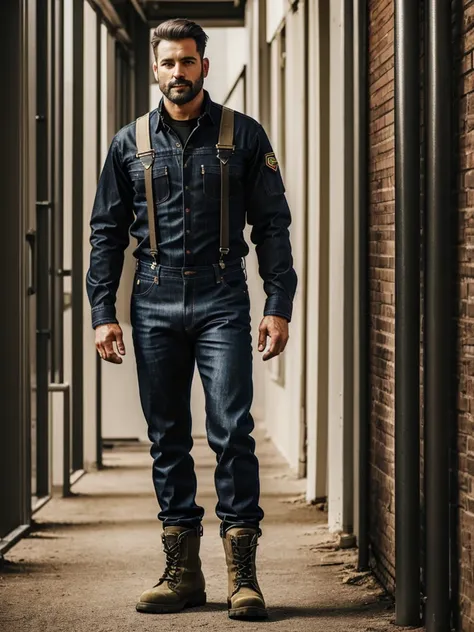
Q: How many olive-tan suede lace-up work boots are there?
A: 2